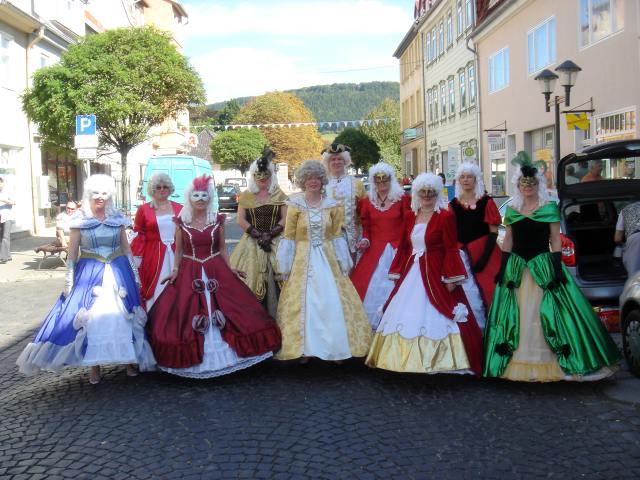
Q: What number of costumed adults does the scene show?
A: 10